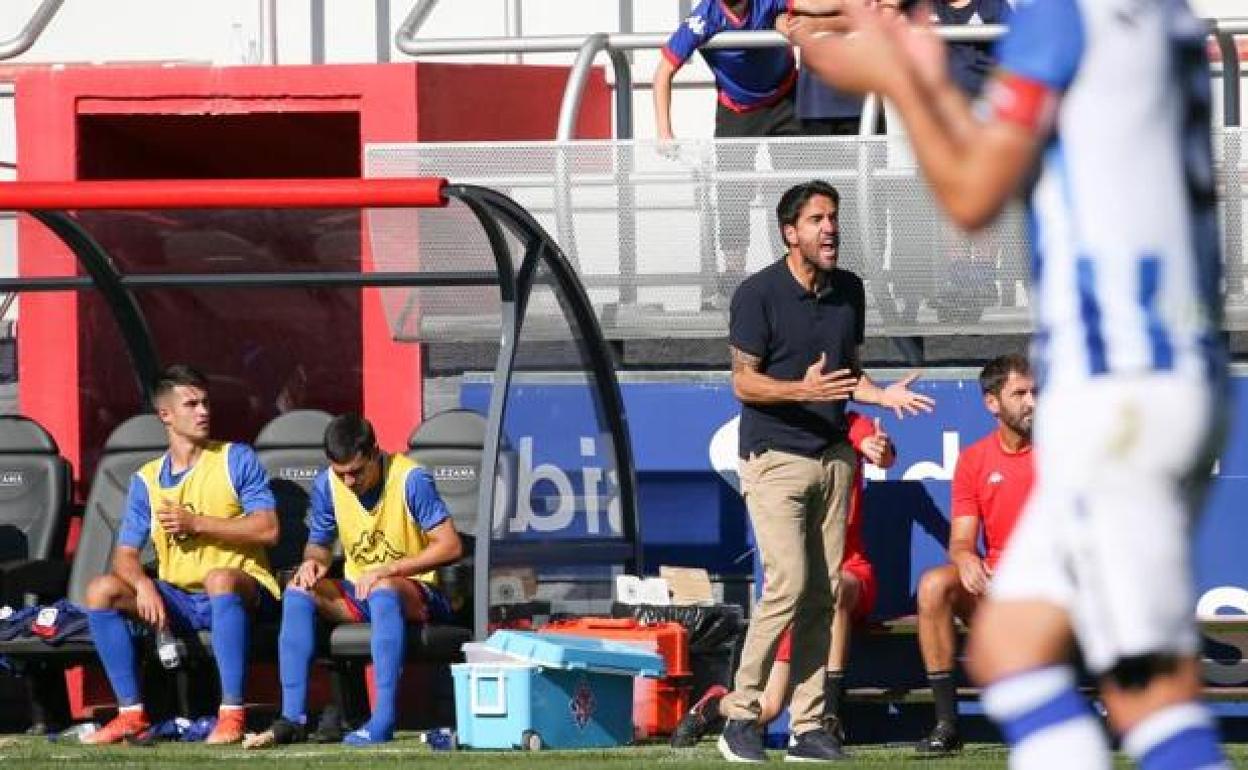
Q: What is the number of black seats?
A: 4